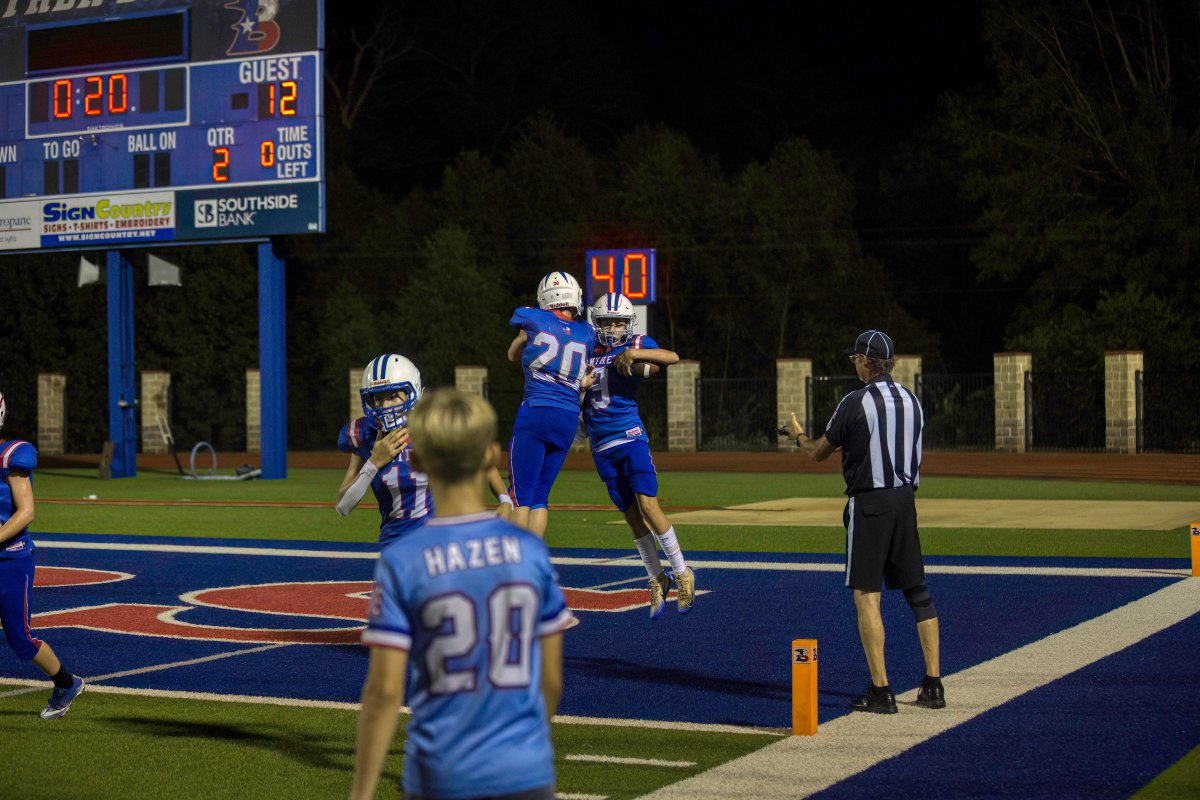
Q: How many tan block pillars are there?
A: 10